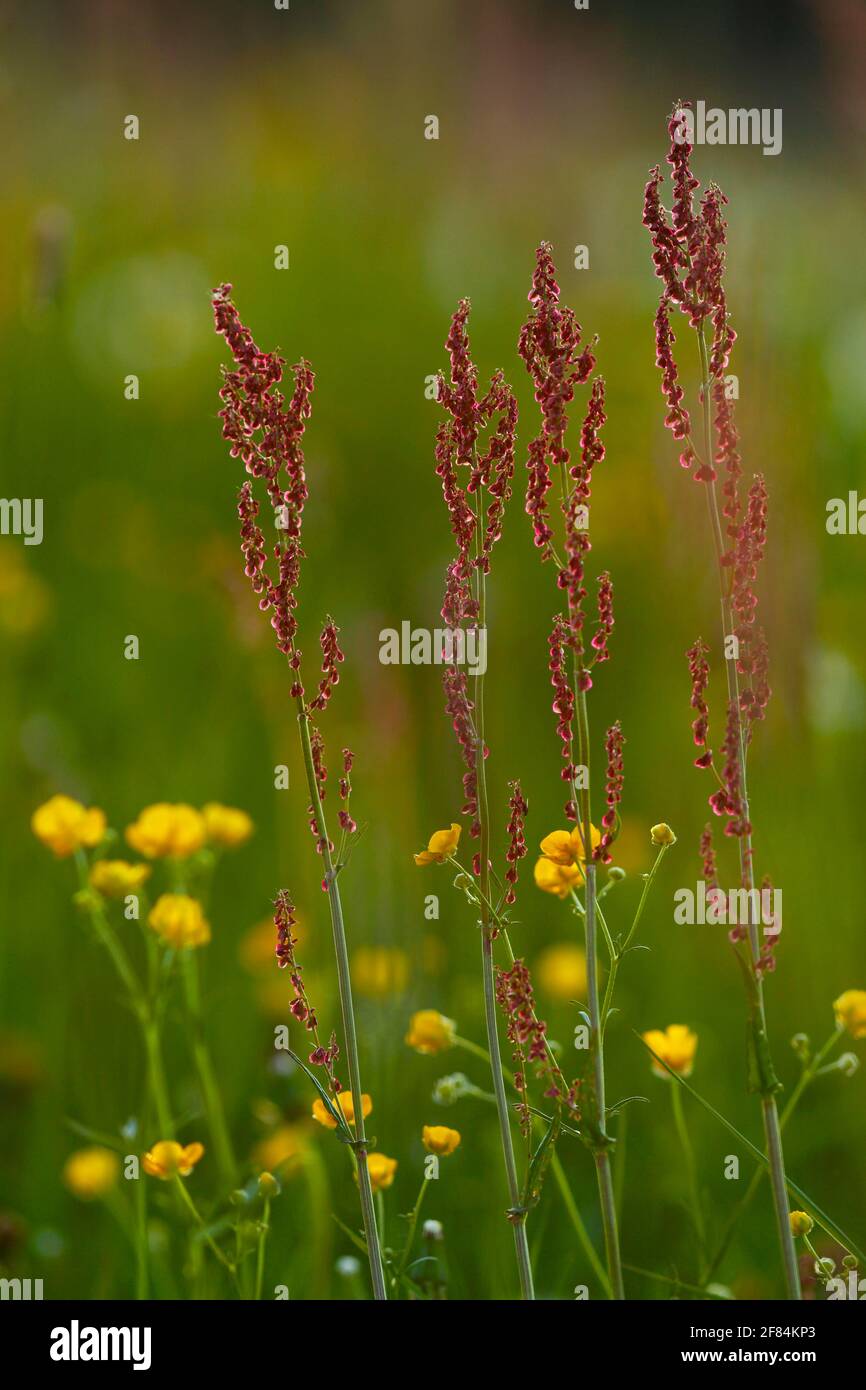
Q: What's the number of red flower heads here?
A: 4